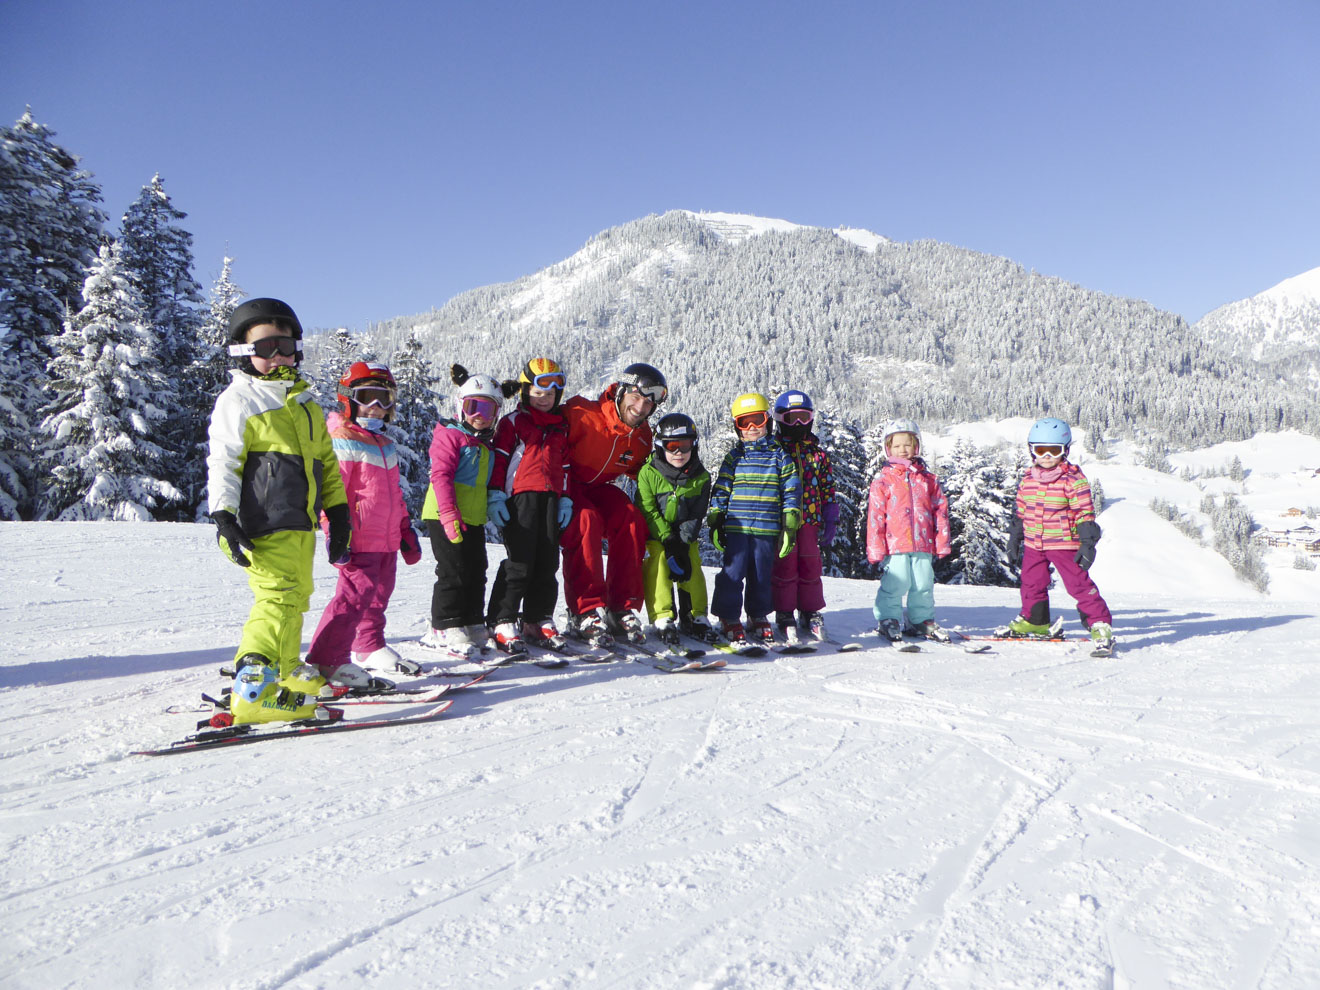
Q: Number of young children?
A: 9